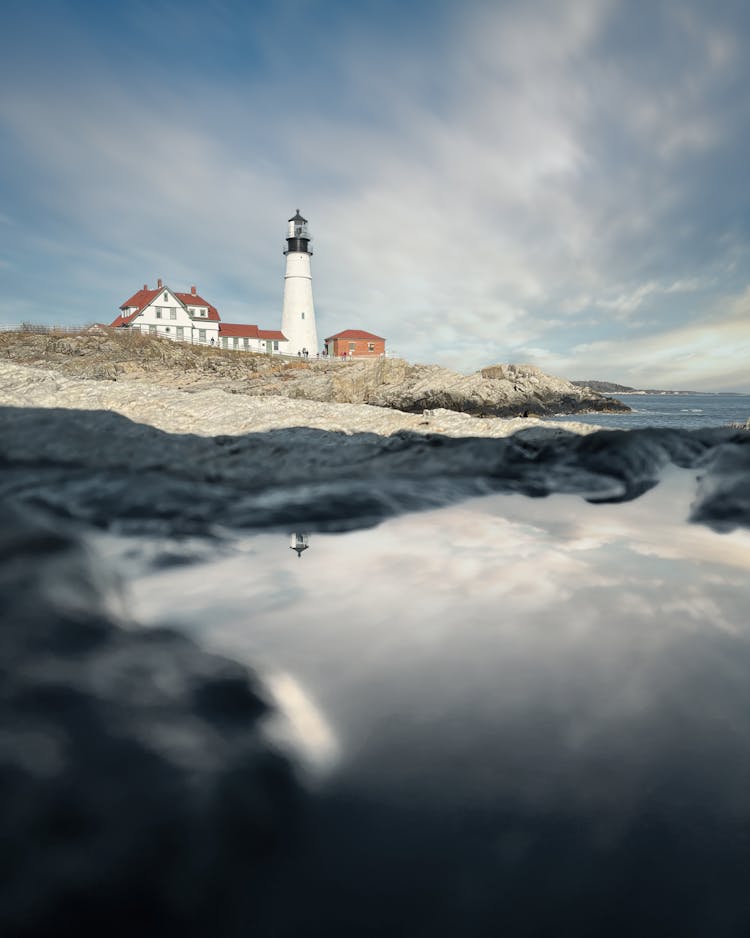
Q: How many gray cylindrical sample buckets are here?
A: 0